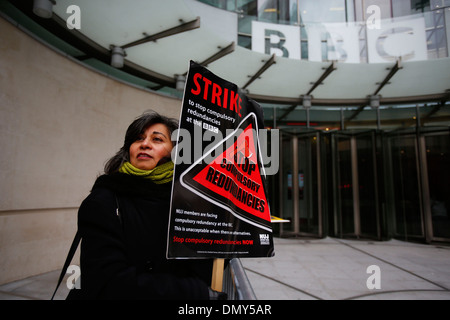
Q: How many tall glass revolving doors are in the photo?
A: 3